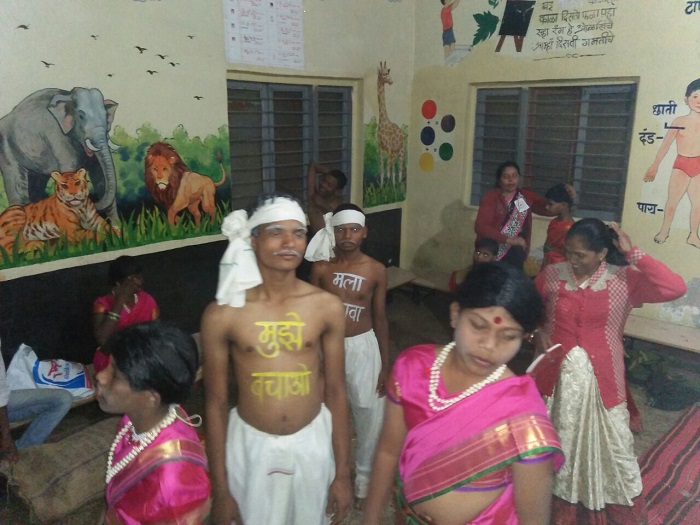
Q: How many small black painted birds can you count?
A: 10